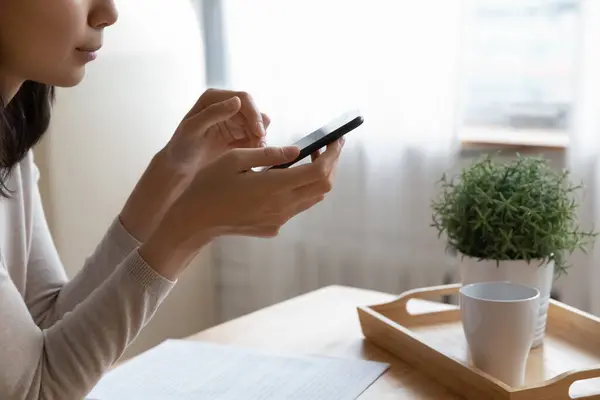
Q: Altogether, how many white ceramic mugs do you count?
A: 1